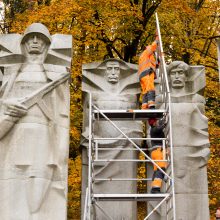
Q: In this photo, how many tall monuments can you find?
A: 3